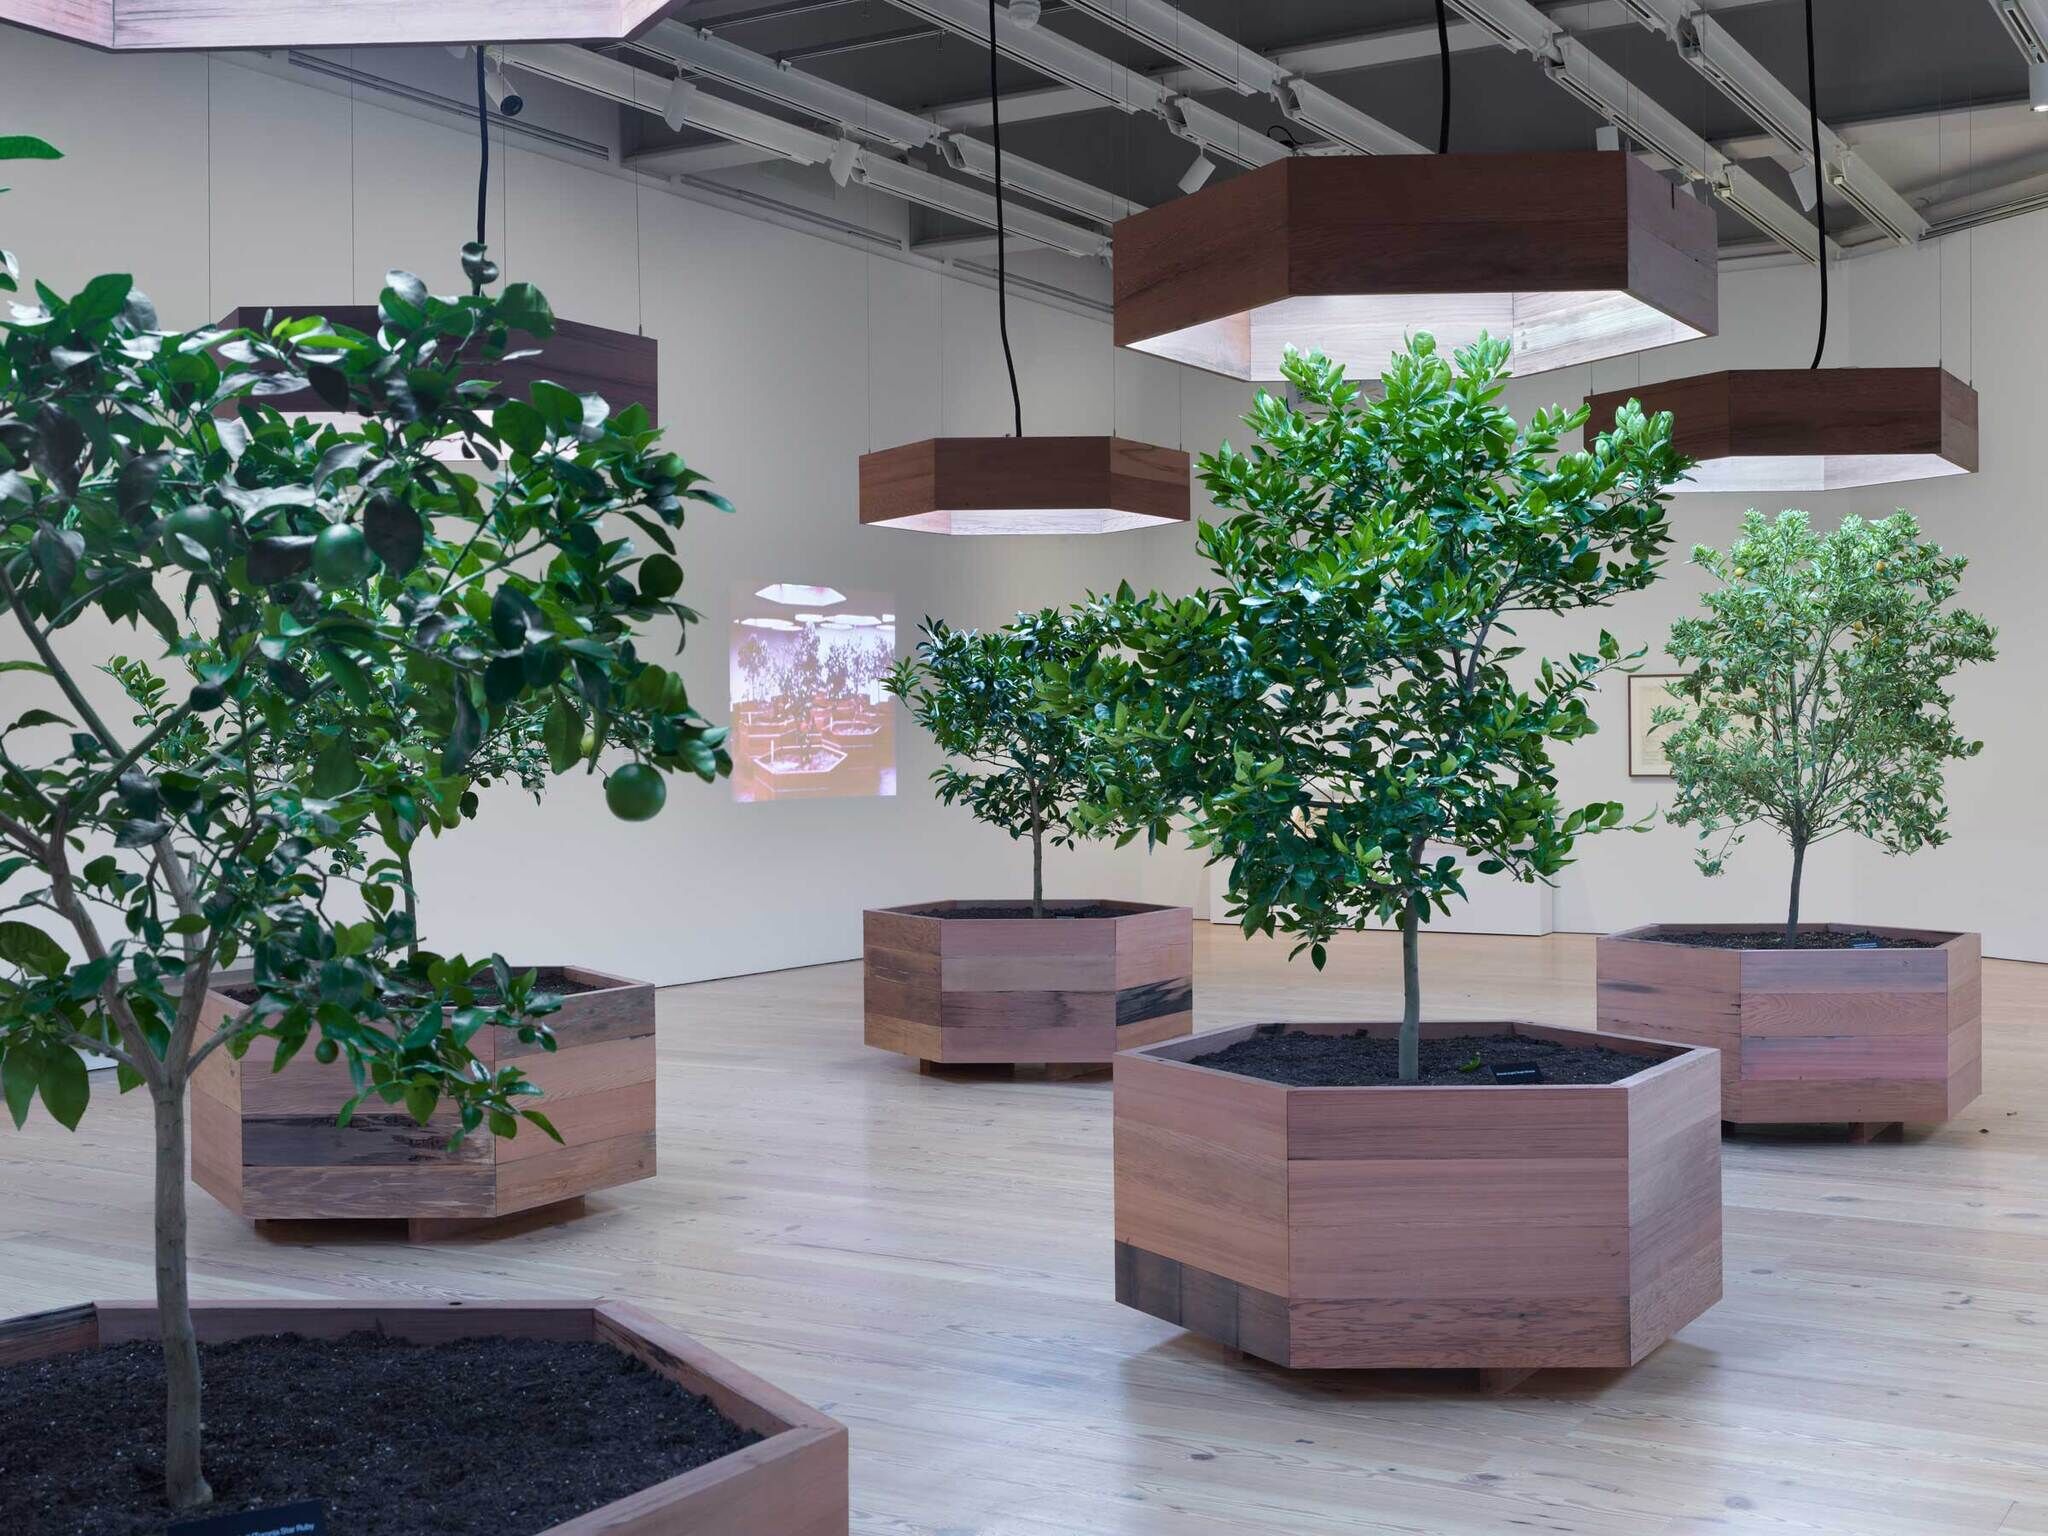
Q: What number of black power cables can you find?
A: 4